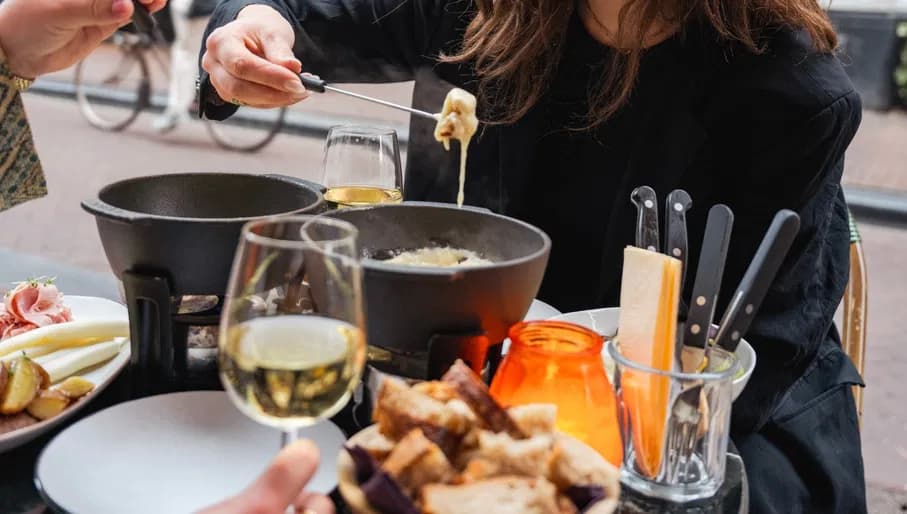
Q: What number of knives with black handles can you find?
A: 4